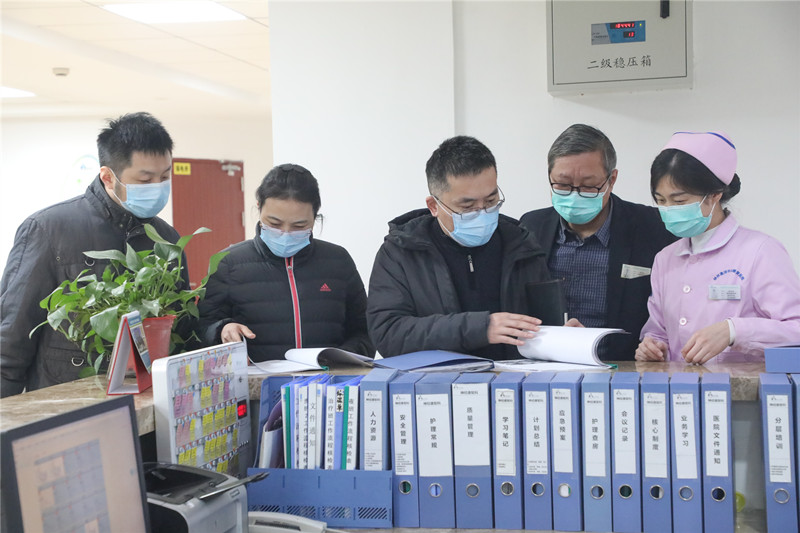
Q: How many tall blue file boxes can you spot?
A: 13